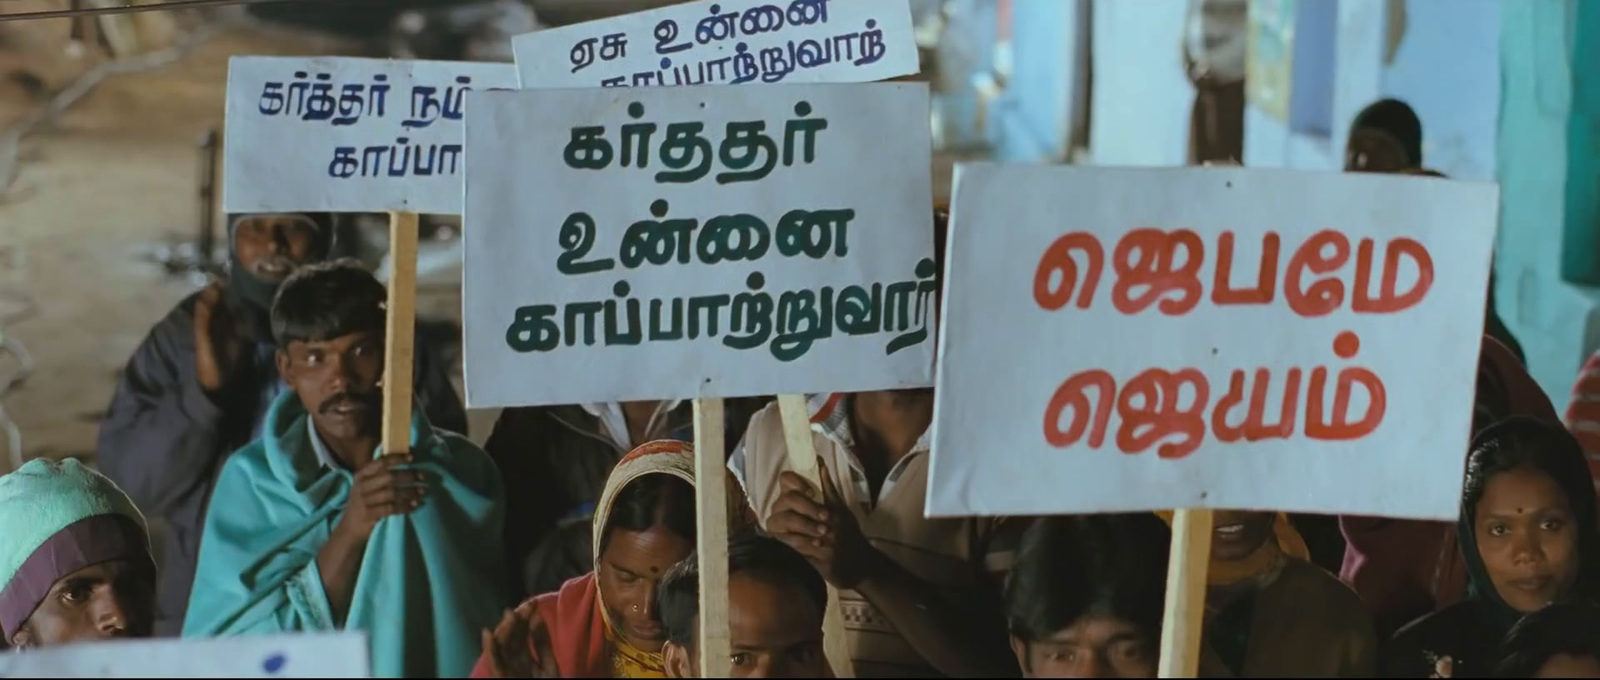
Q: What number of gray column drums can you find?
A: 0